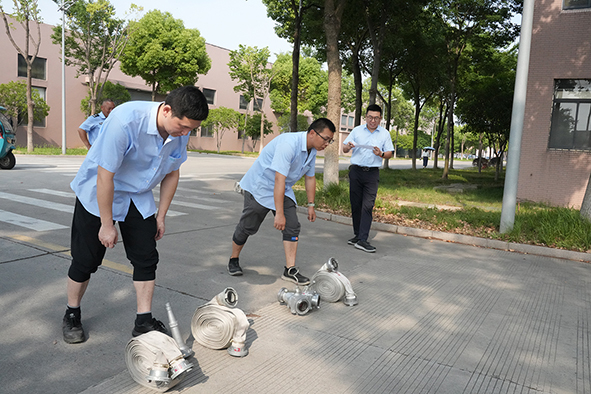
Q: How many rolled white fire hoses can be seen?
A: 3